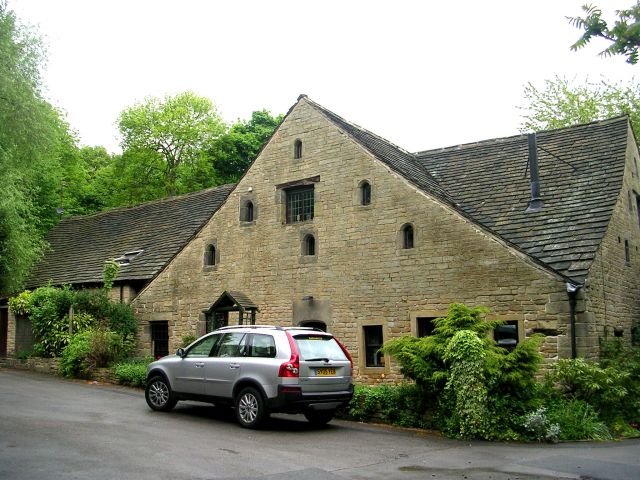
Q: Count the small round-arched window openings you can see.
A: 6